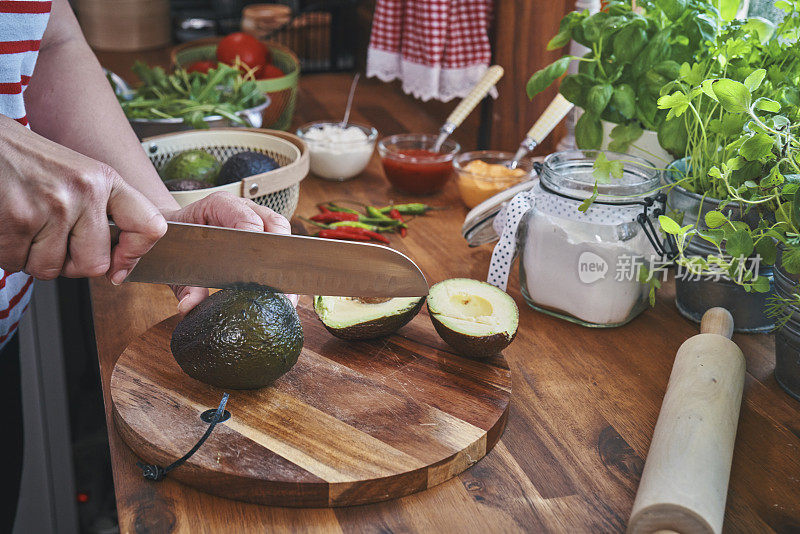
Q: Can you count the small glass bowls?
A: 3